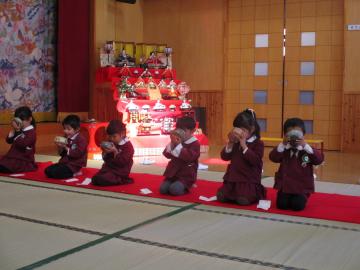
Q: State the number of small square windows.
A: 8